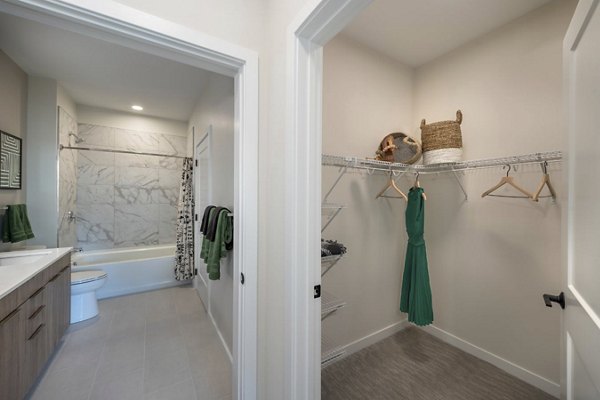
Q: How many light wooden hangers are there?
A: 4